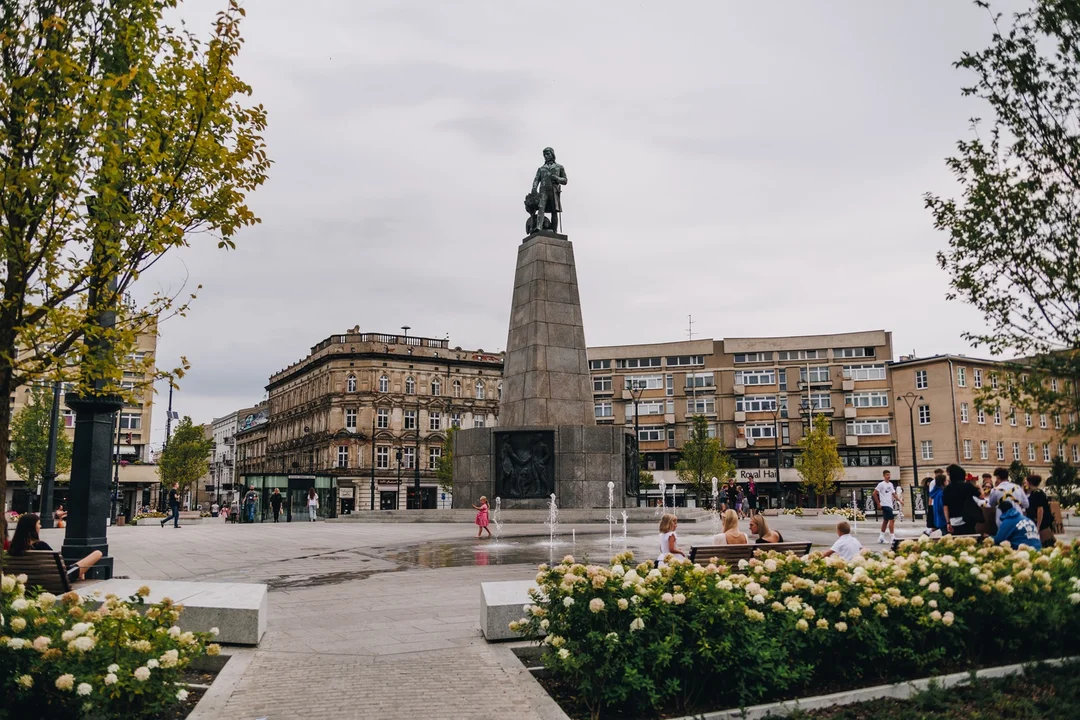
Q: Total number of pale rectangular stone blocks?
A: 2